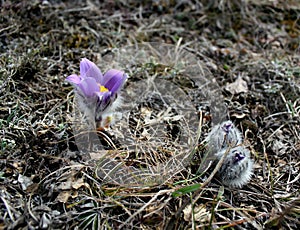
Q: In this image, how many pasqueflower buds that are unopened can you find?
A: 2